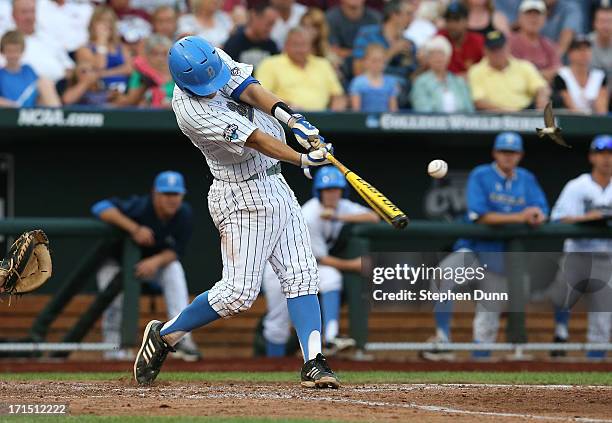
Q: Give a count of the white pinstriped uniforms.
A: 1